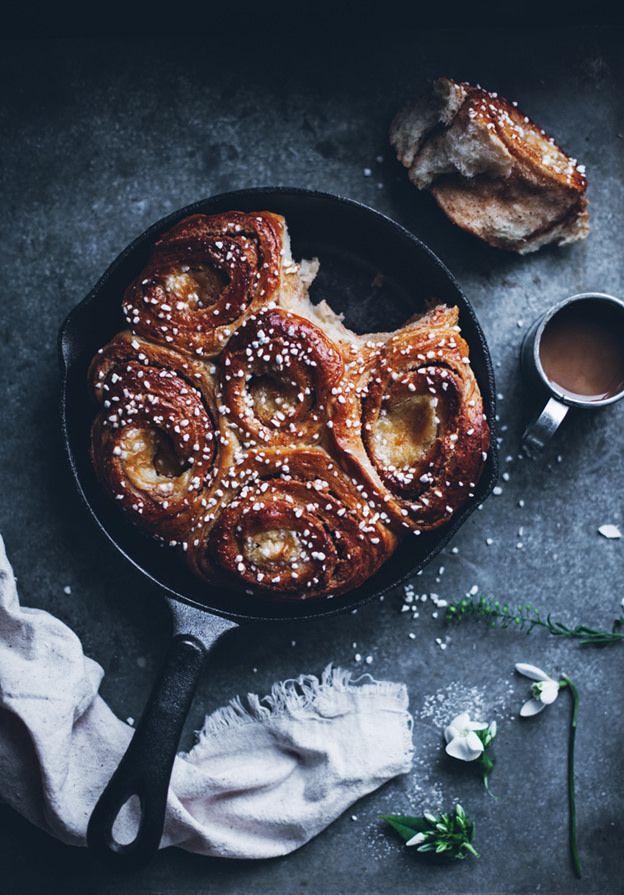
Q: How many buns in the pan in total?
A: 5